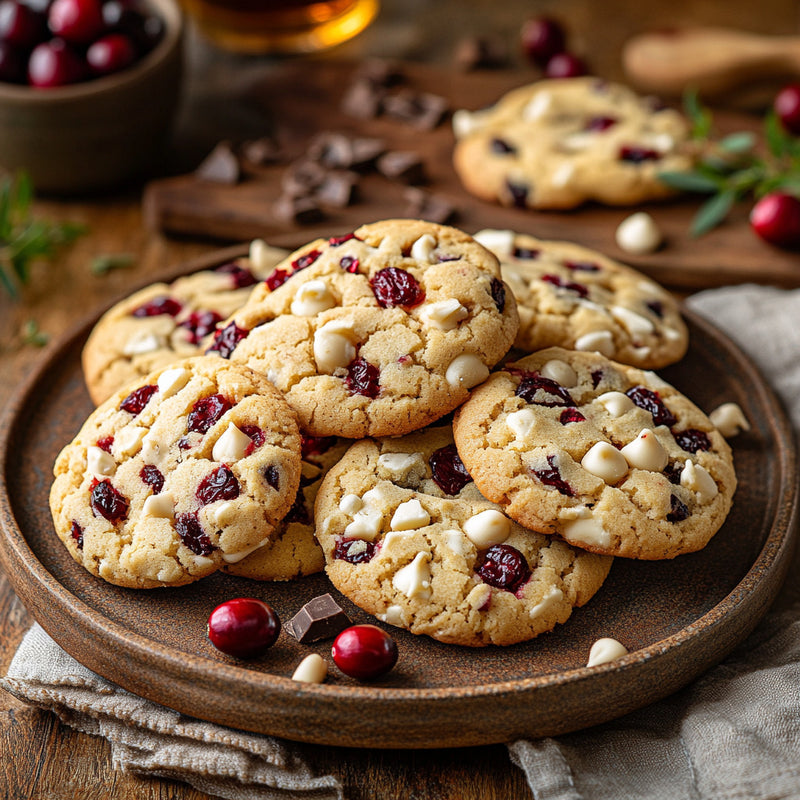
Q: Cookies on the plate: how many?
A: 7